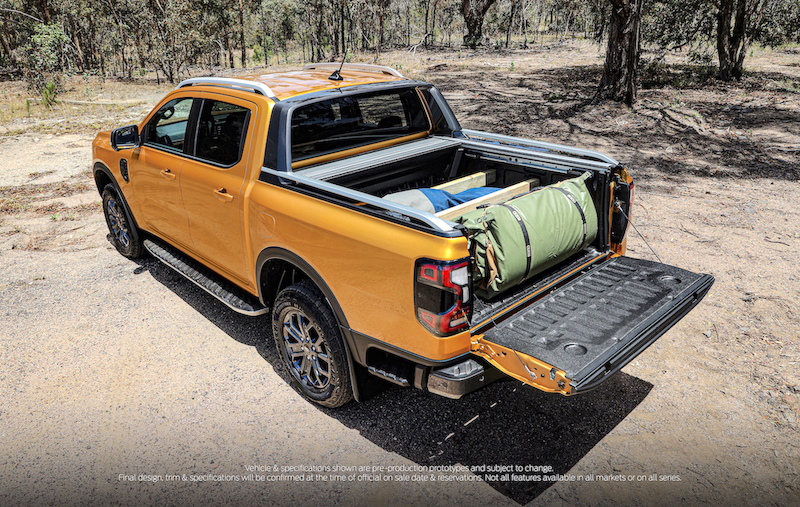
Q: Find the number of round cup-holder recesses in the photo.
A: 2